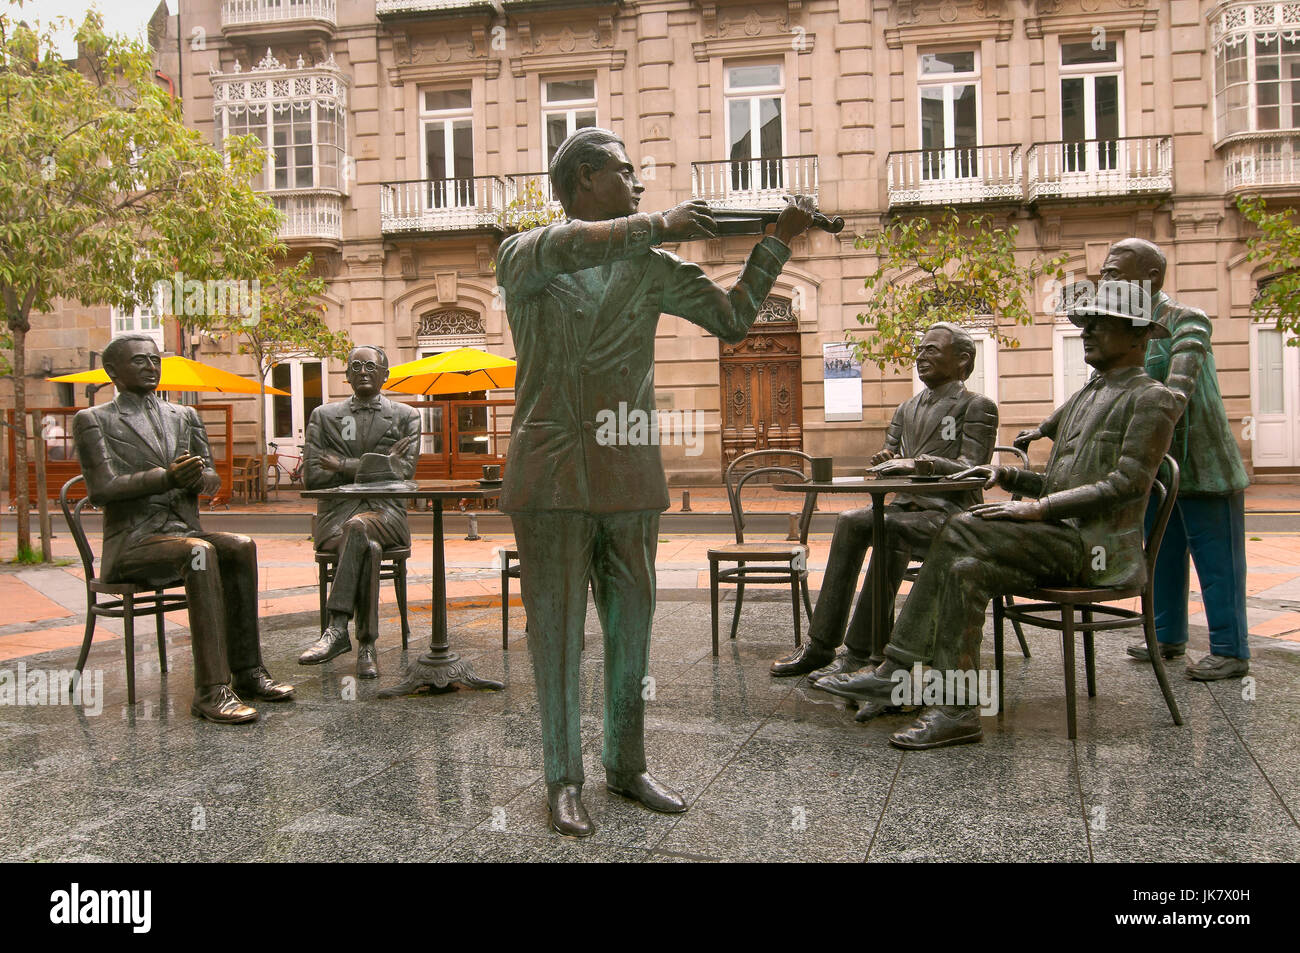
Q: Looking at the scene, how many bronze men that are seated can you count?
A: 4